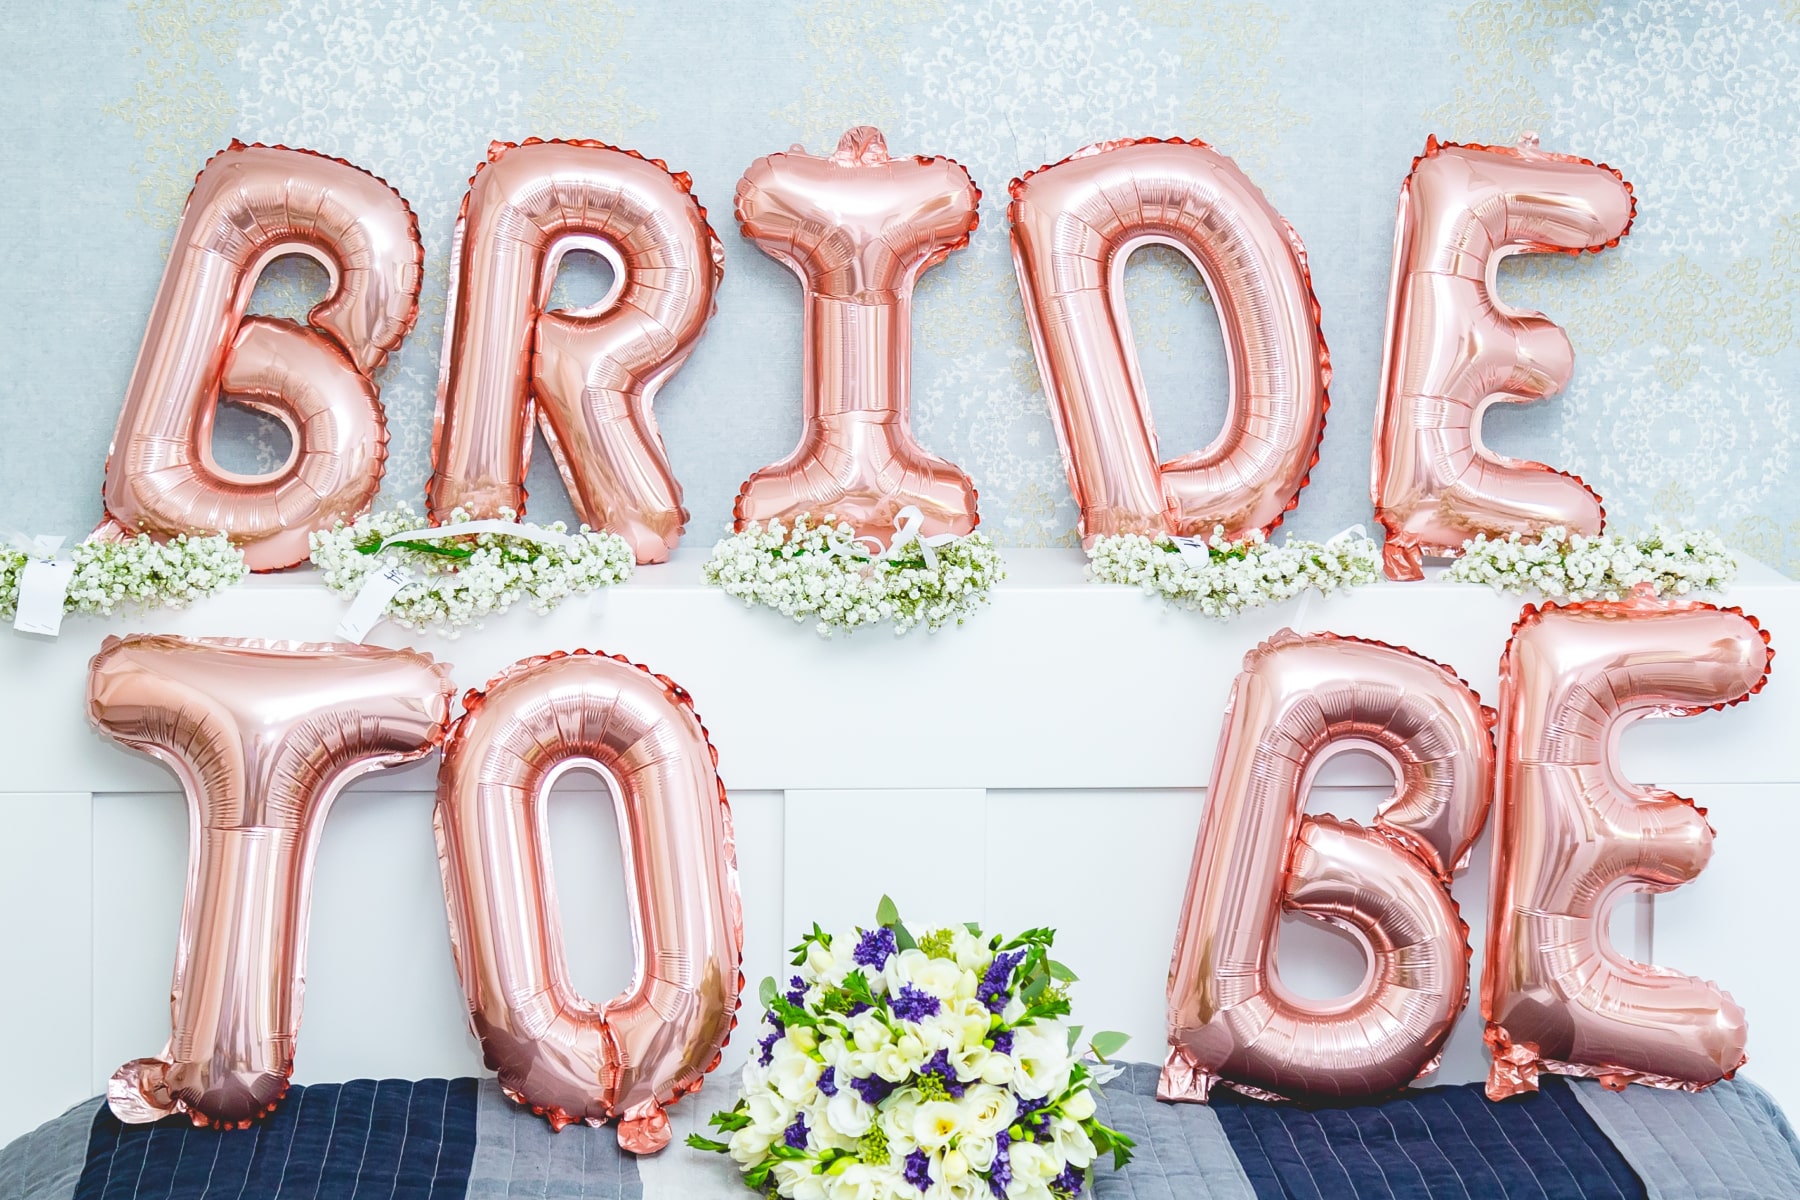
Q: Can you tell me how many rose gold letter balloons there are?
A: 9